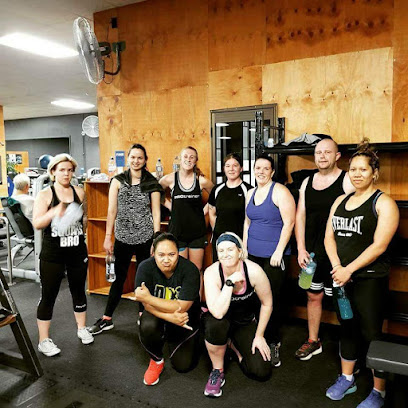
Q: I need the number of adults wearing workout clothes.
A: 9